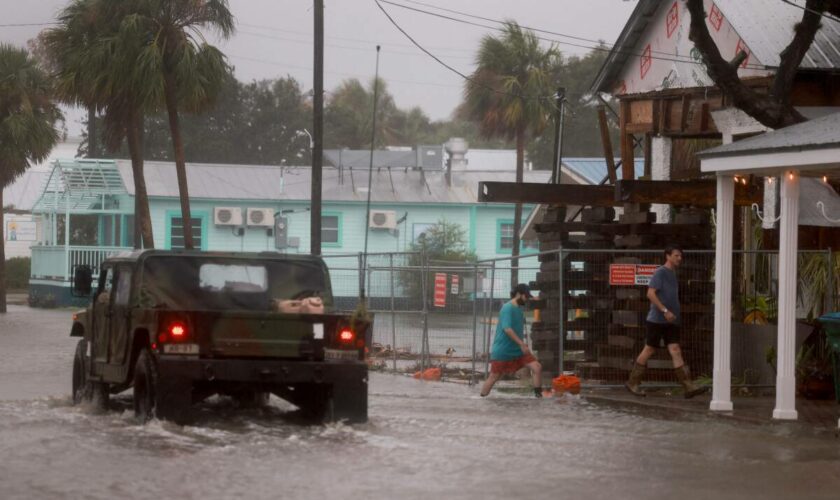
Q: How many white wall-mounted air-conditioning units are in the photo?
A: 3